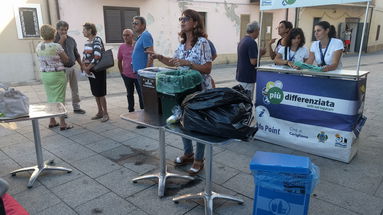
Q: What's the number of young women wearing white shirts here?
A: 2